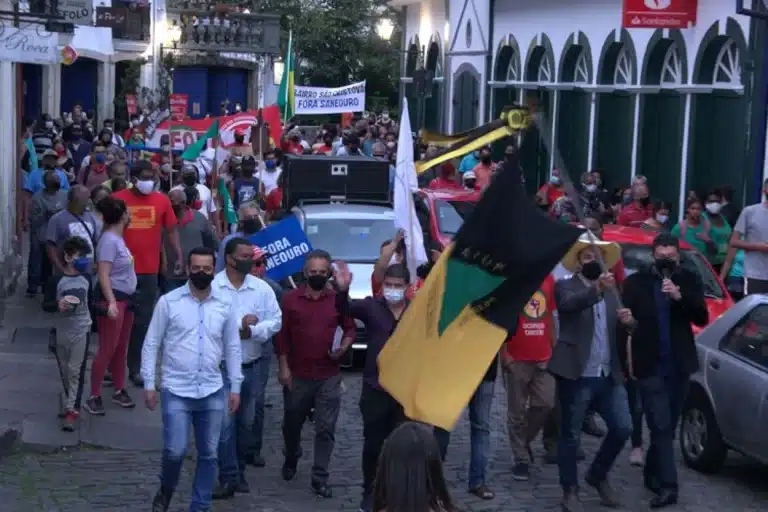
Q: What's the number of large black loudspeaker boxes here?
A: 1